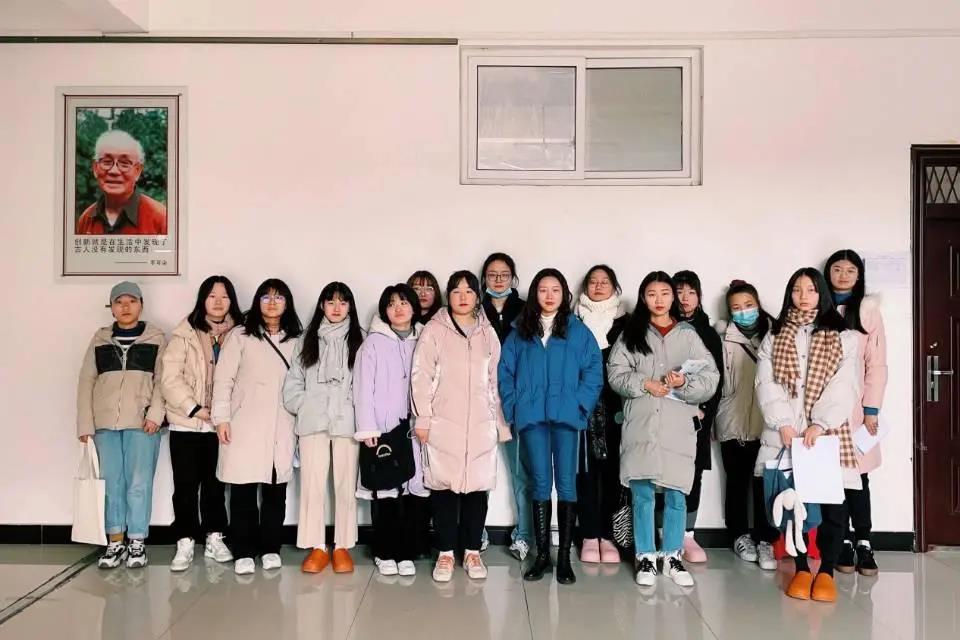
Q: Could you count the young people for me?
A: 15